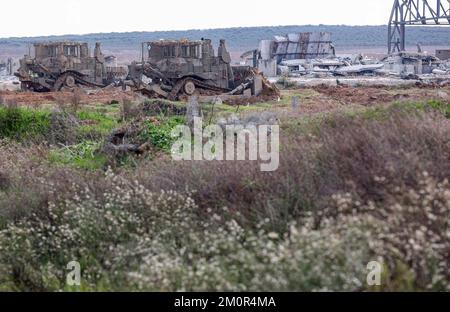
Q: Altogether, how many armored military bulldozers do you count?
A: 2